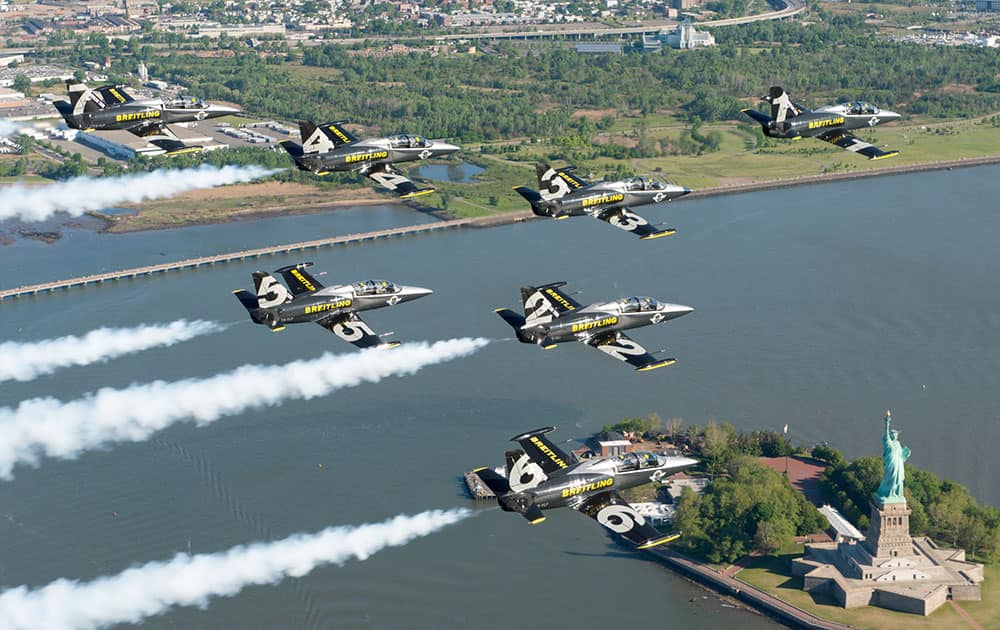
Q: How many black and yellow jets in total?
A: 7